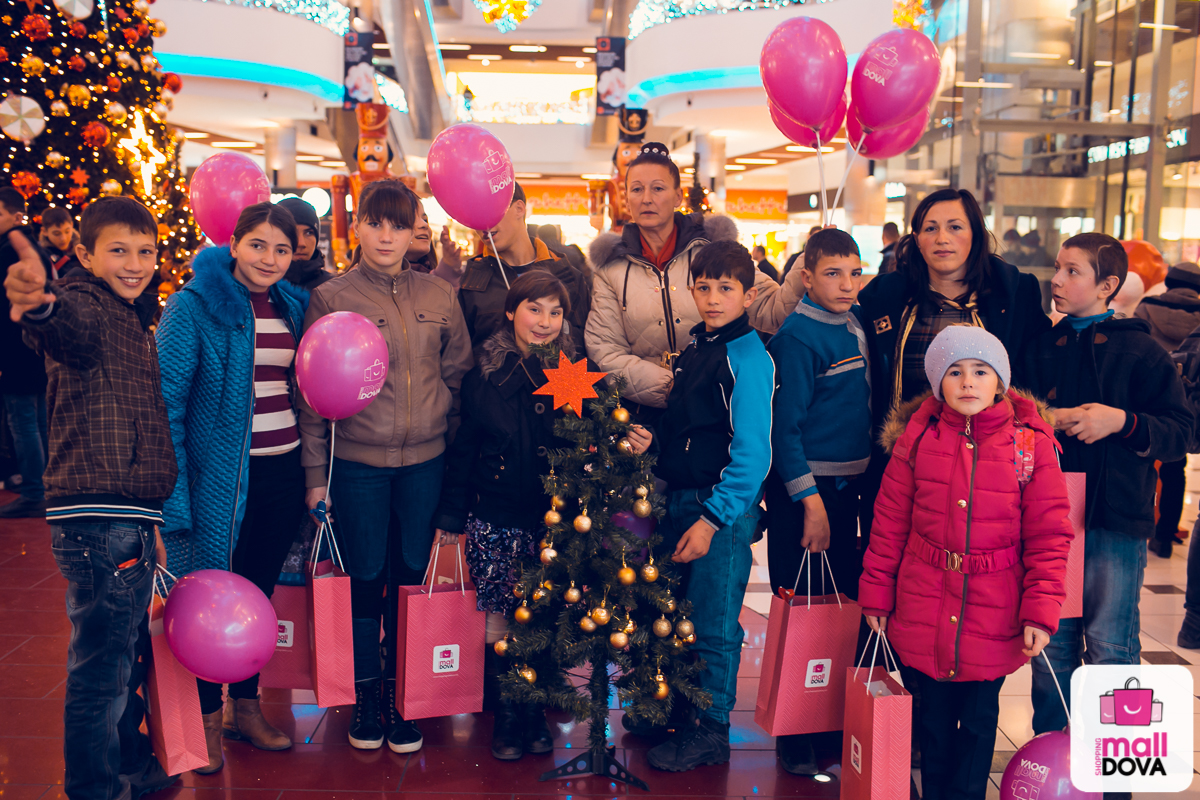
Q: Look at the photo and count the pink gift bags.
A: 7